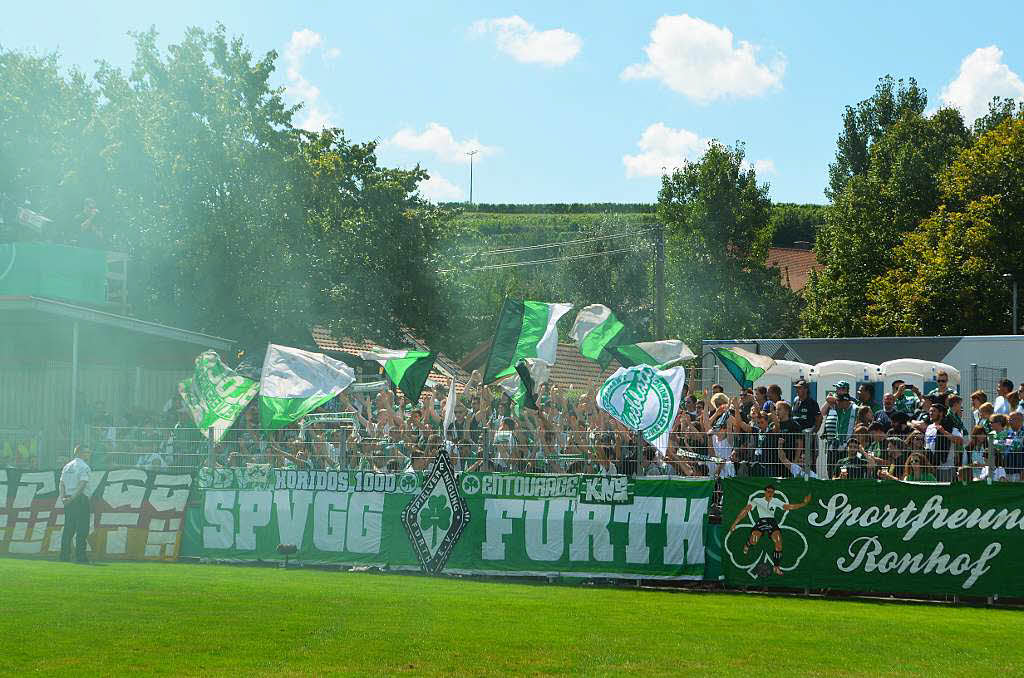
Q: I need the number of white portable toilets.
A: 3